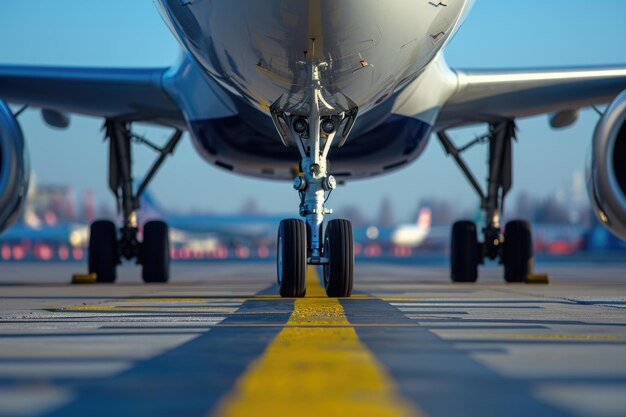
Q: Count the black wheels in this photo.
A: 6